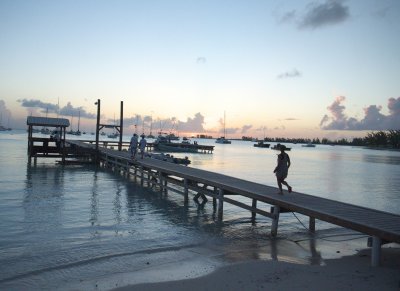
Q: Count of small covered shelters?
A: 1